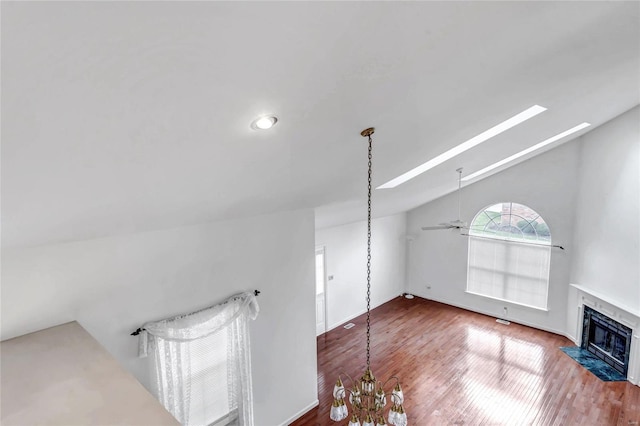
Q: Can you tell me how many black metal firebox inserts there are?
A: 1